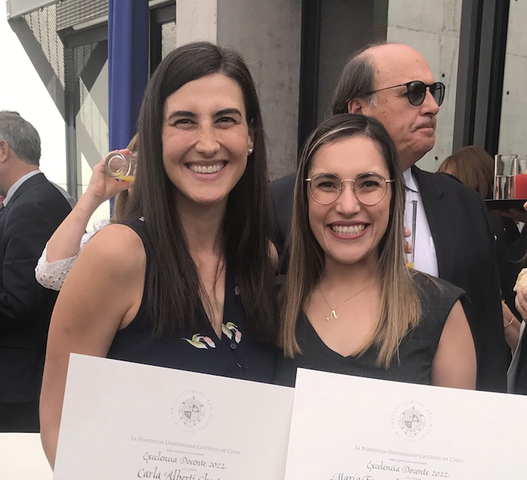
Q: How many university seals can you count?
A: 2